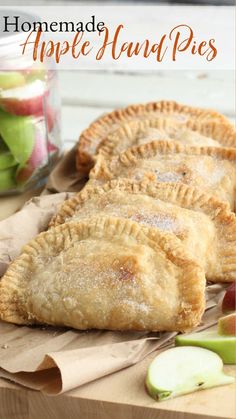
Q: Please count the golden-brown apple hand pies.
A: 5